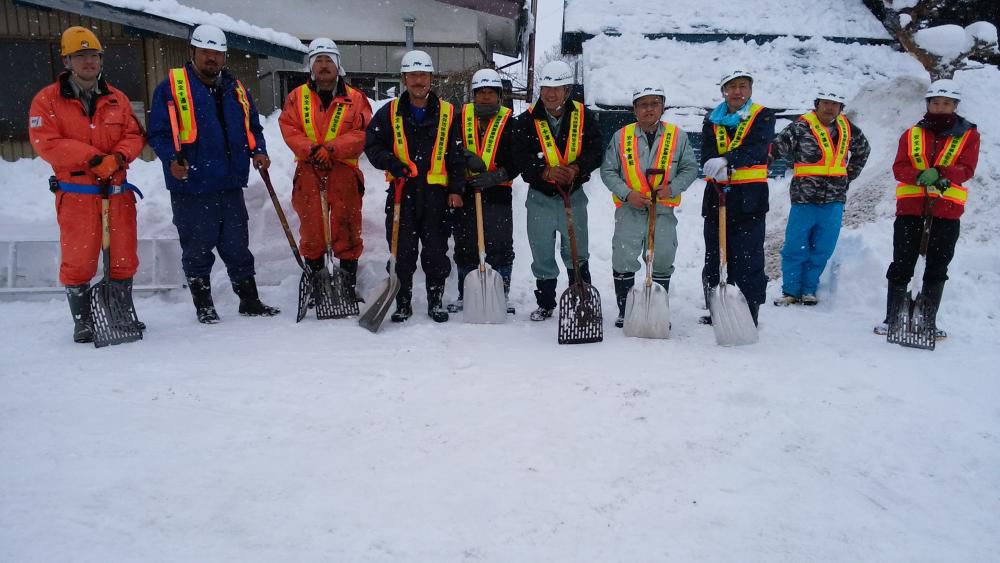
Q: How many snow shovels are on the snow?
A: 9